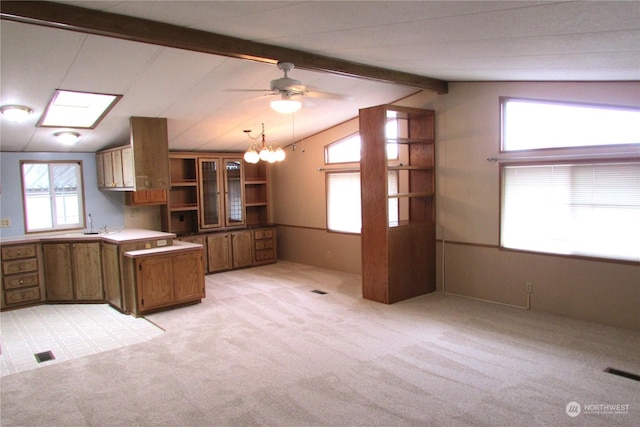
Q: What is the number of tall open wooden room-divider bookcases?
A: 1